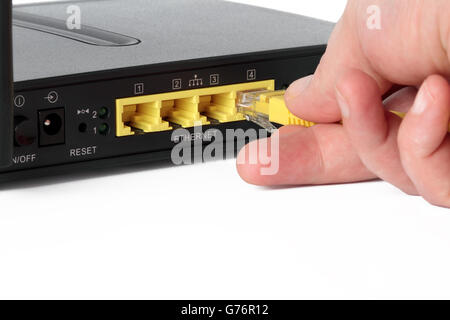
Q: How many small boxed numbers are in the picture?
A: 4